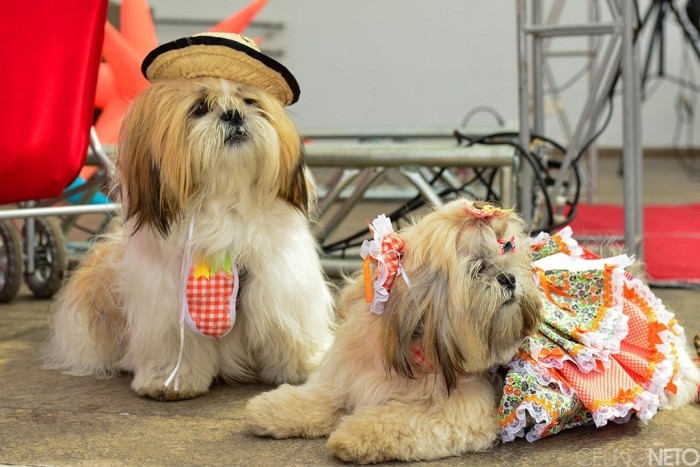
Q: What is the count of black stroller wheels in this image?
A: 2